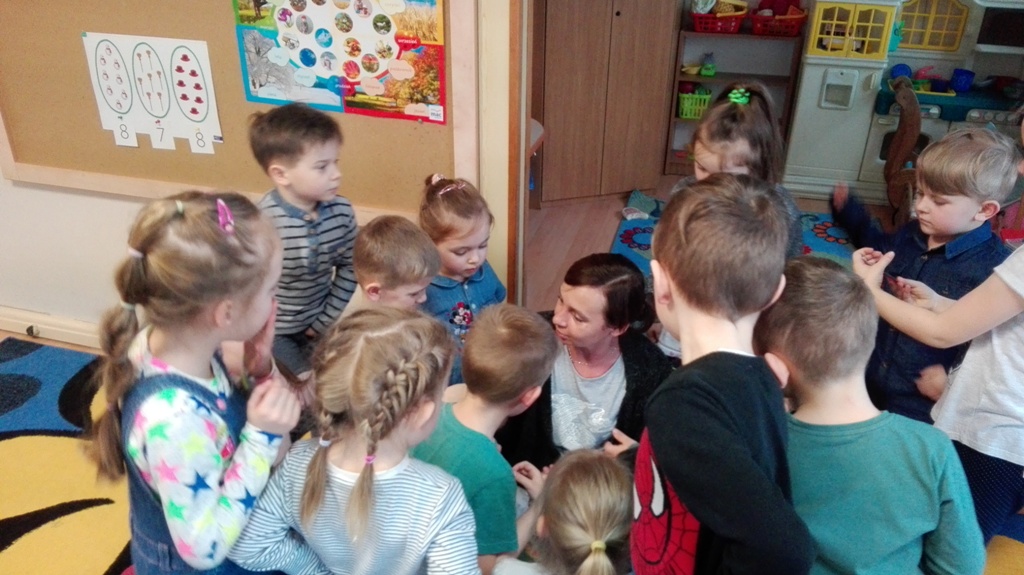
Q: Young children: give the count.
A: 12